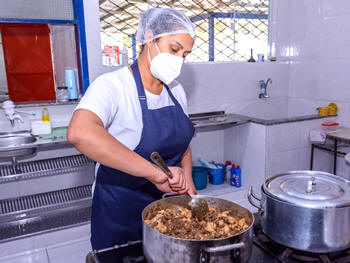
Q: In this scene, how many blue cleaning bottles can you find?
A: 2